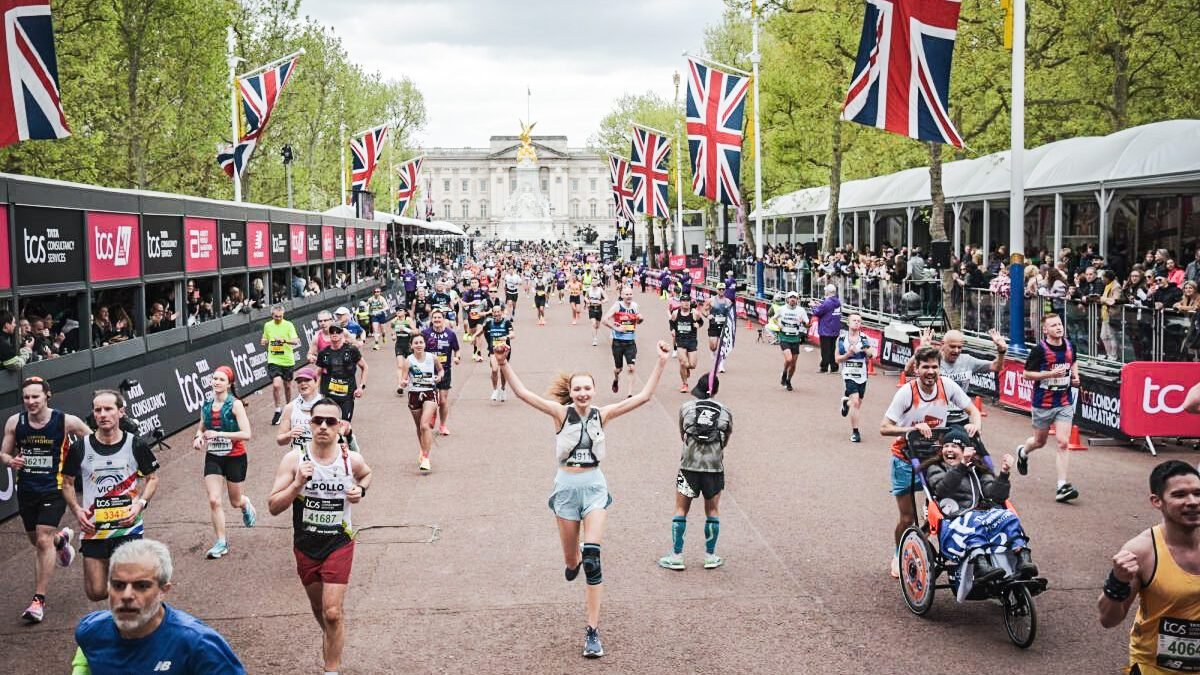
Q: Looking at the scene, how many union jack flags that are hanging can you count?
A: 8